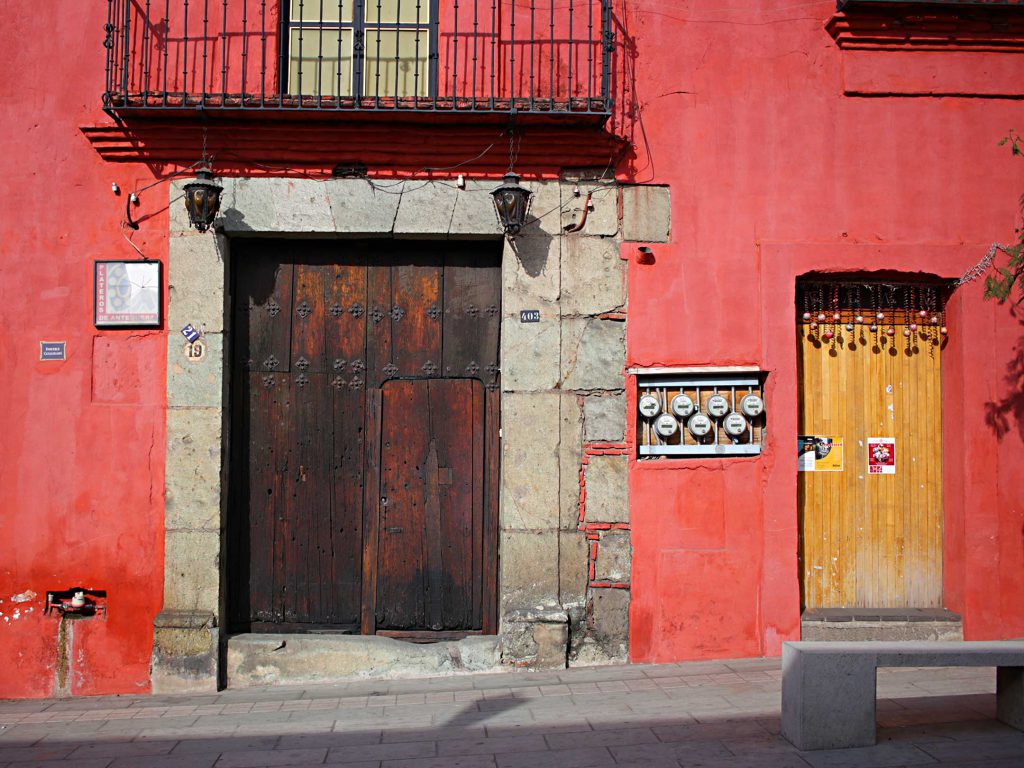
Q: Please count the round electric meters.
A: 7